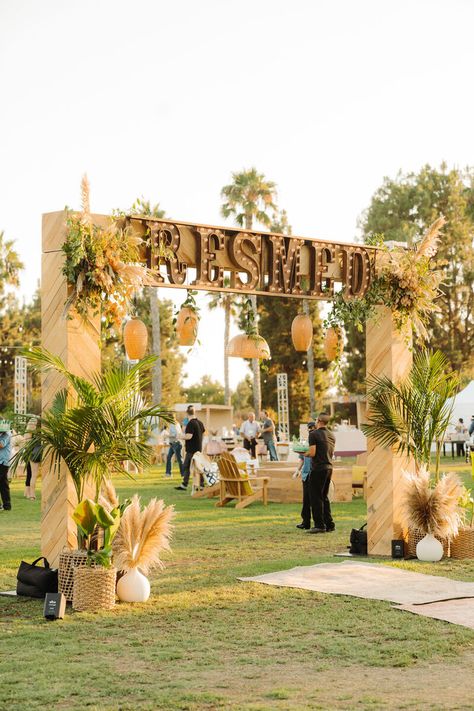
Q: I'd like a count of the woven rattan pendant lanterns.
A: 5